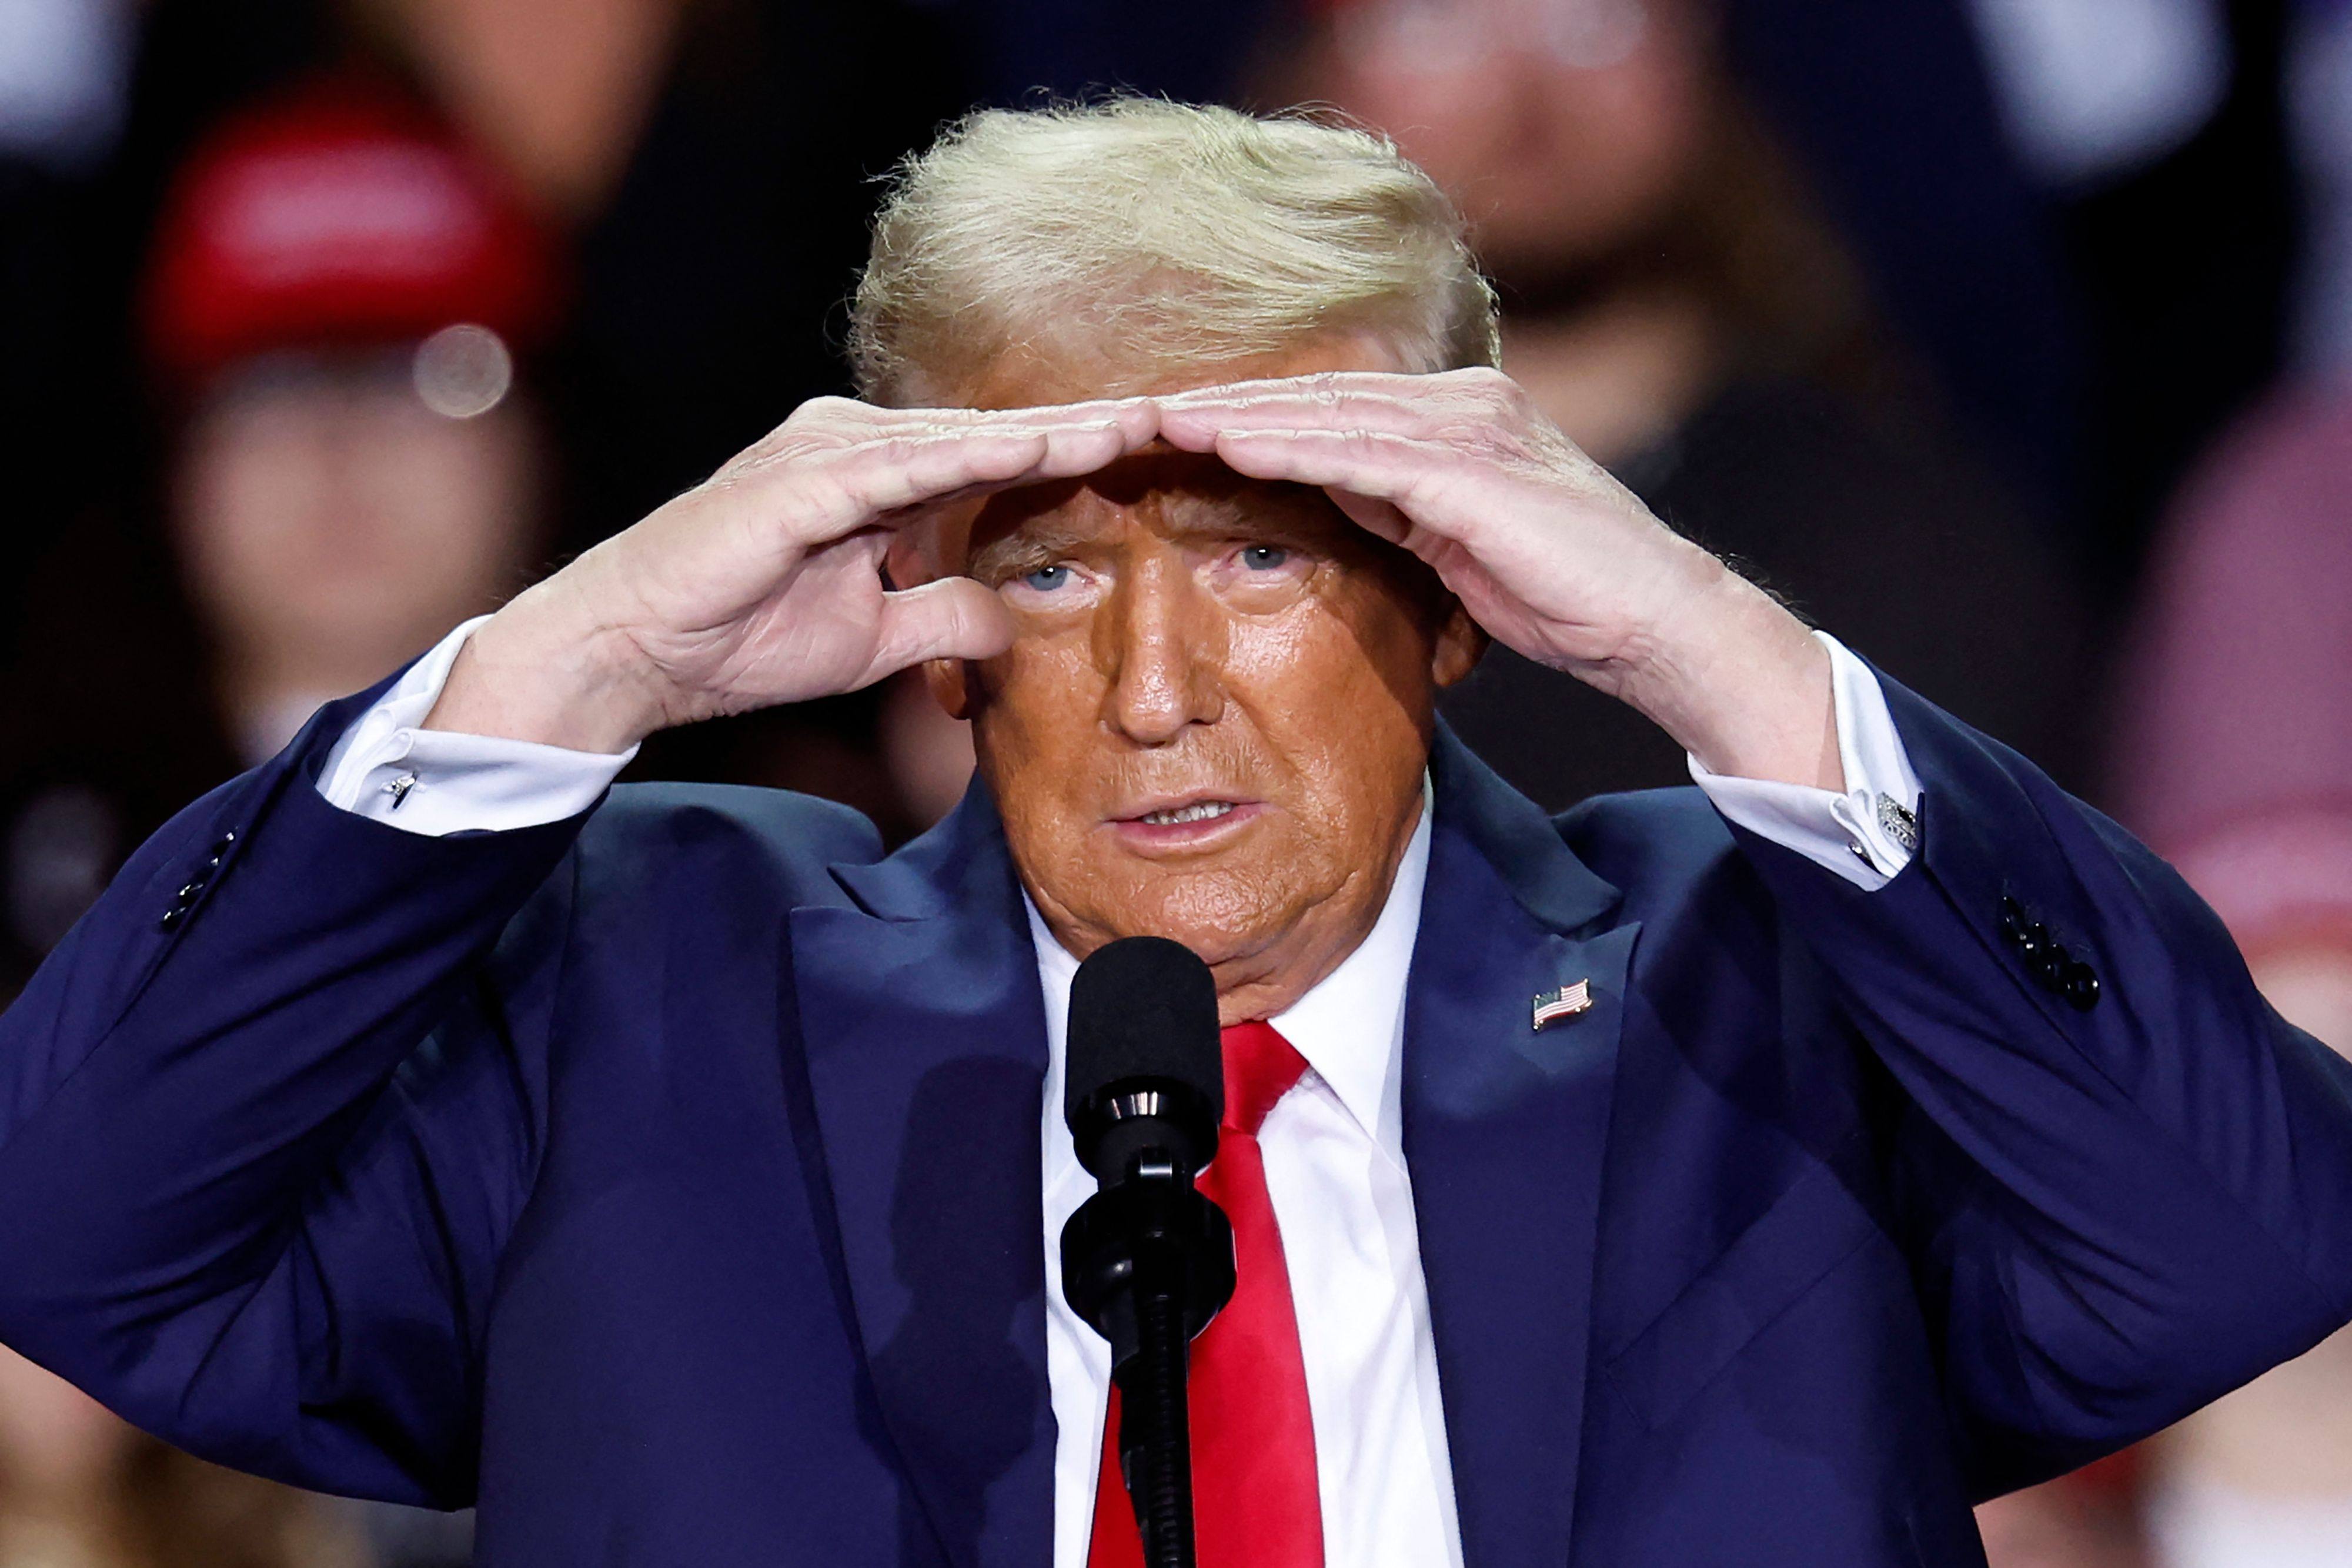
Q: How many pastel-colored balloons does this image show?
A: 0